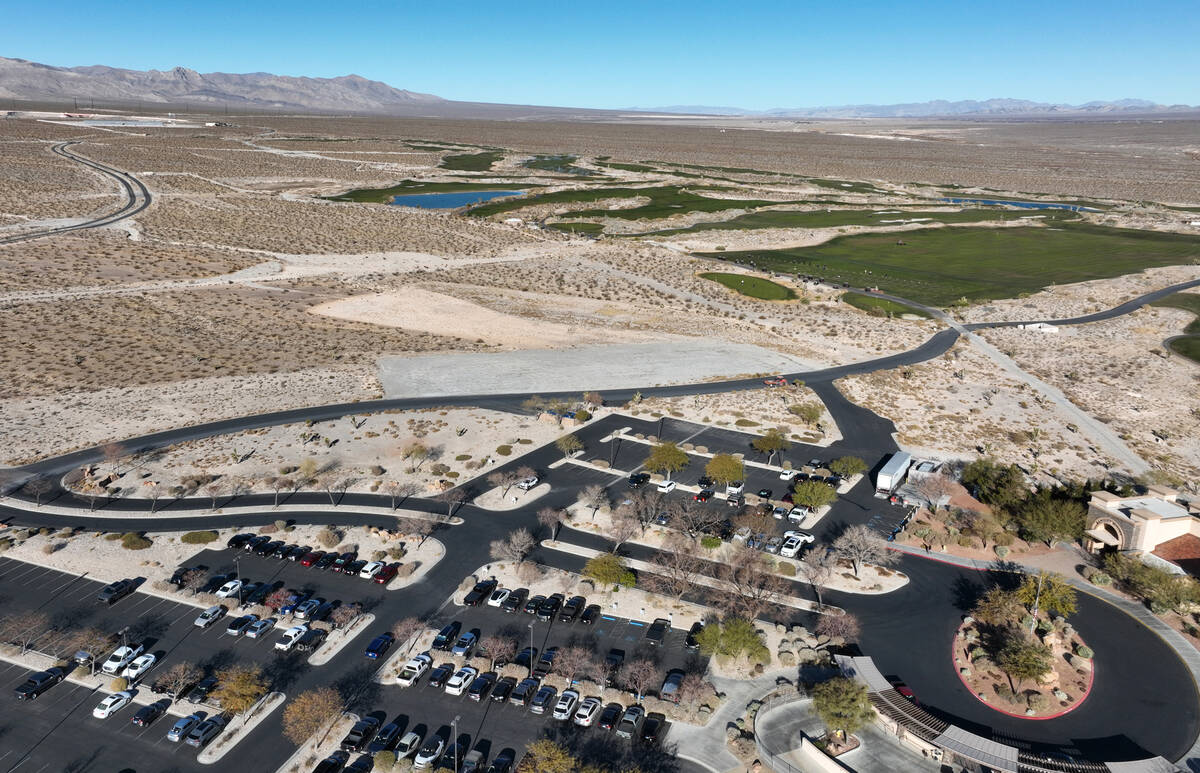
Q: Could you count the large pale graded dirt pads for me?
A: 2